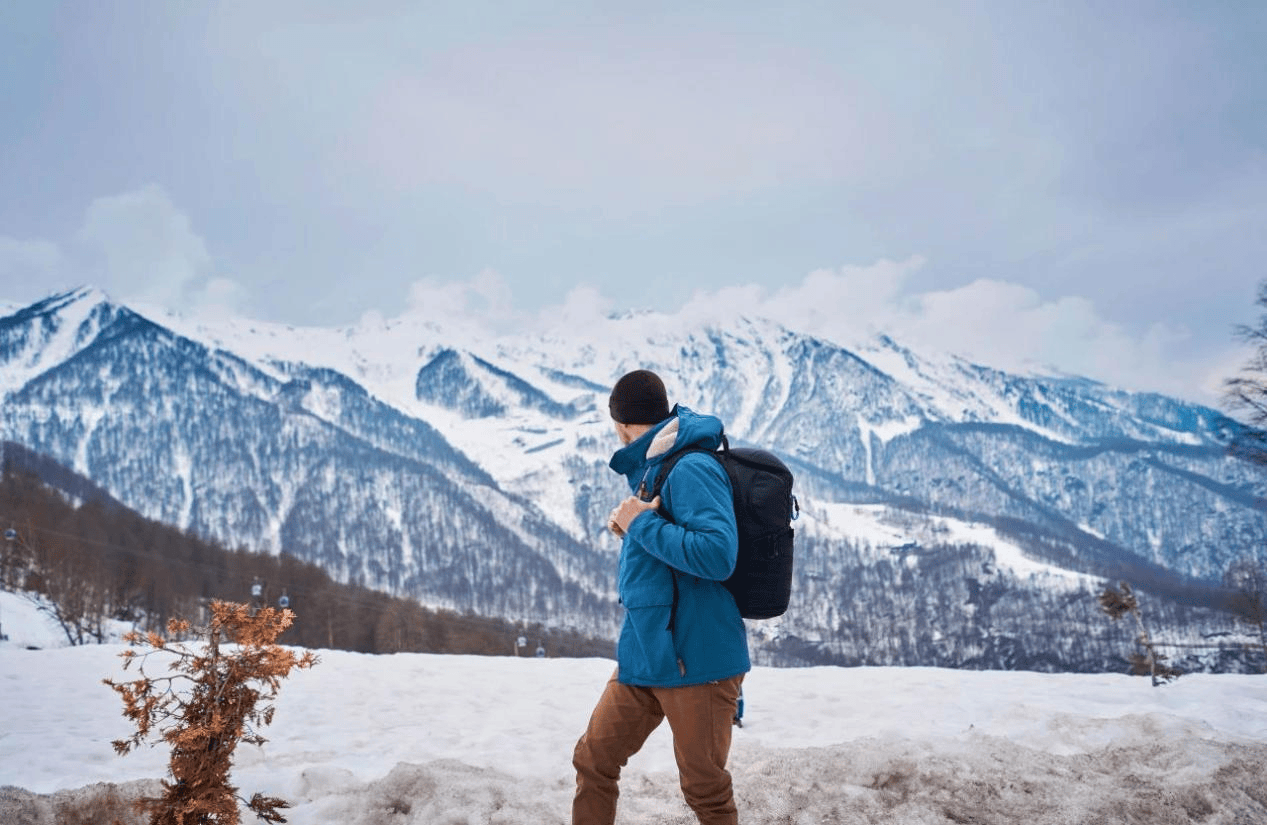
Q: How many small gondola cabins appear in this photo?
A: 5